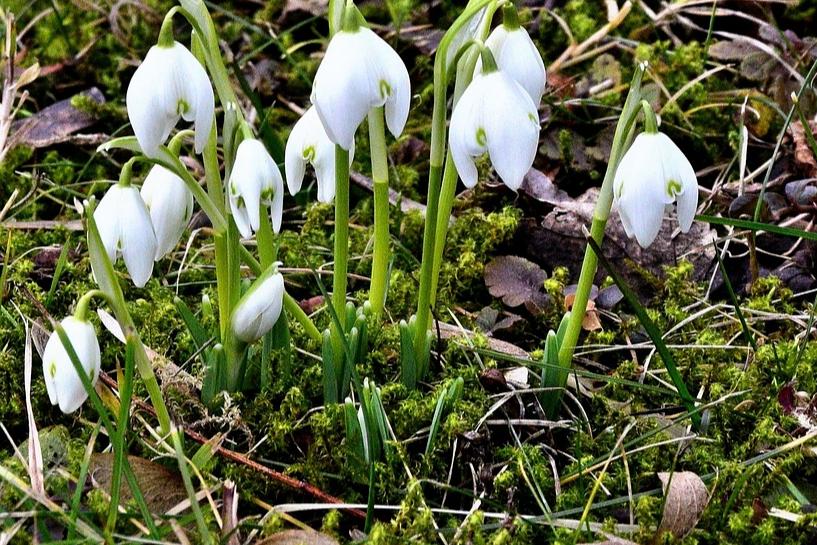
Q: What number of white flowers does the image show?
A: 11